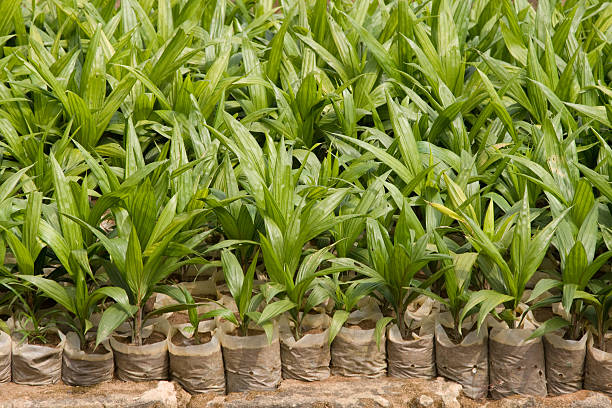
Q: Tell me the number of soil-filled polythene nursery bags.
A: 13